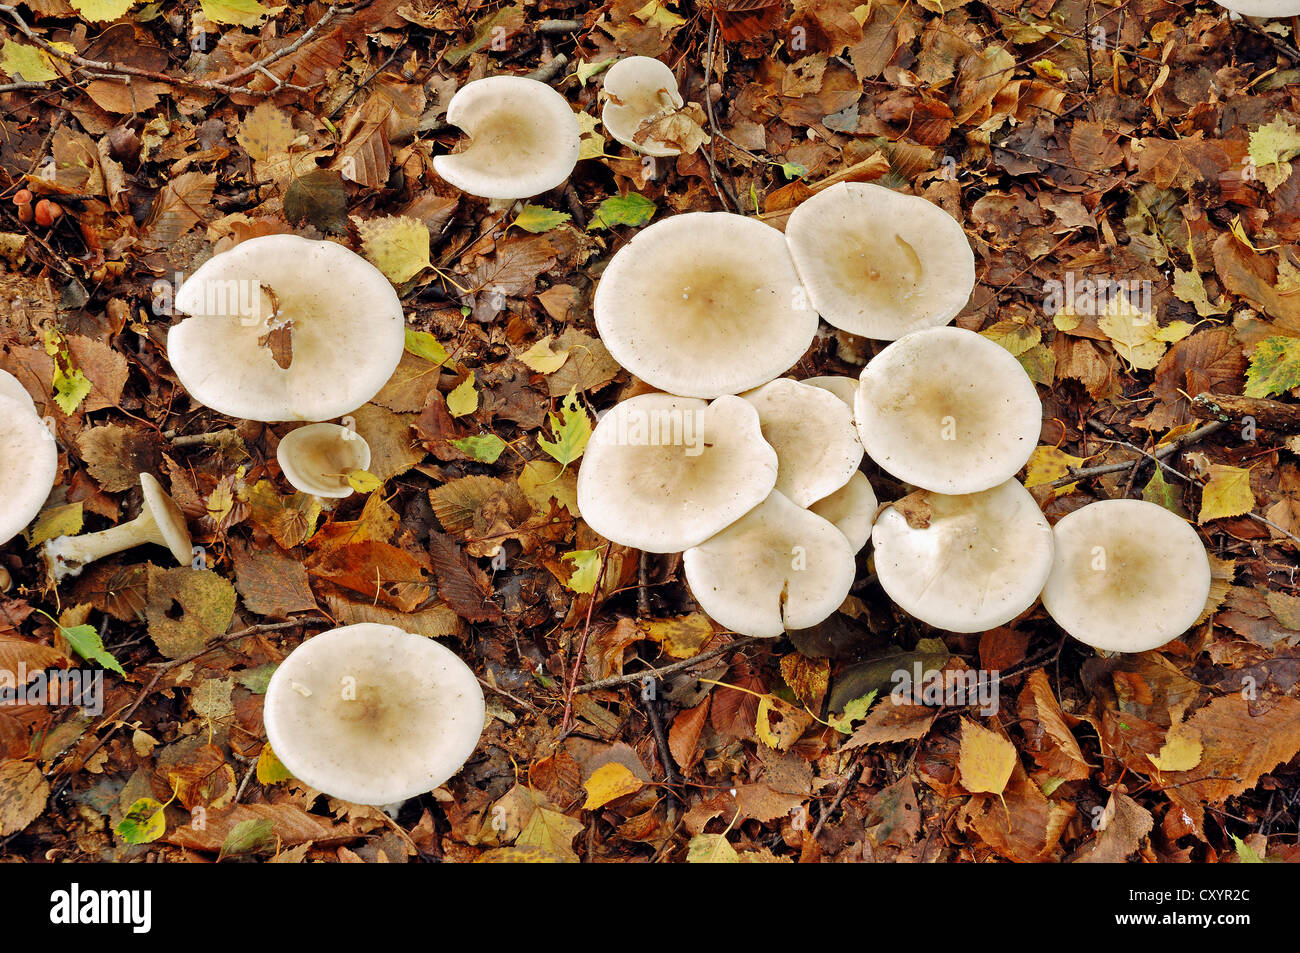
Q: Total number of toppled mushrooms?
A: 1